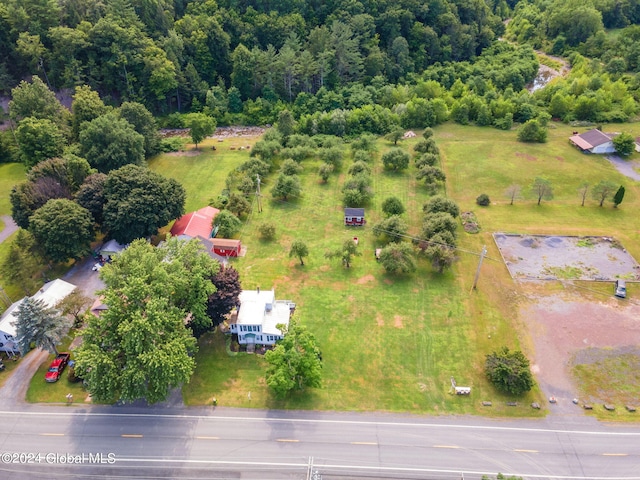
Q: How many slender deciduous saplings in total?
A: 4